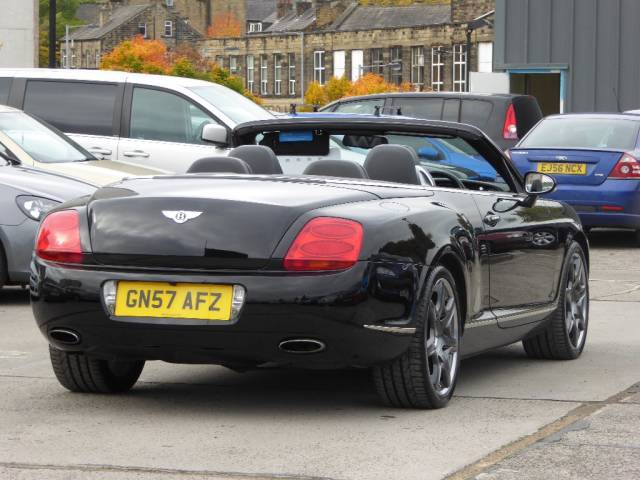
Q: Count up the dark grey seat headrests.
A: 4